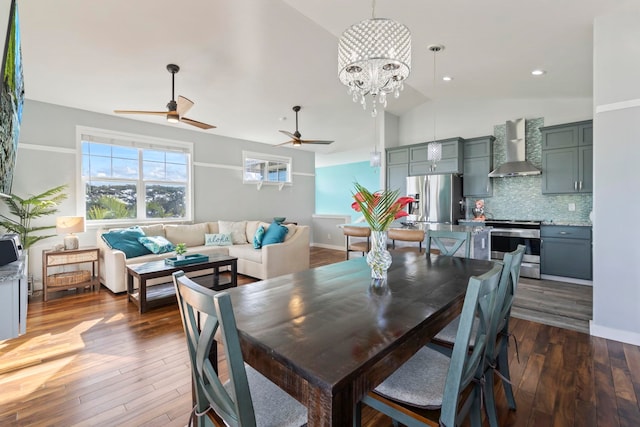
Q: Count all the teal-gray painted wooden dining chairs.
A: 4